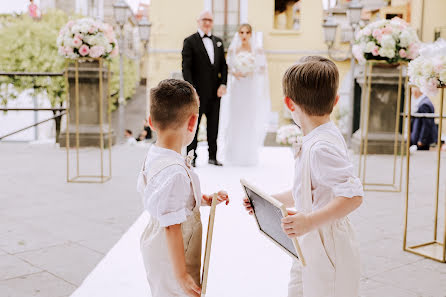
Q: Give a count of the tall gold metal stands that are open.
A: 3